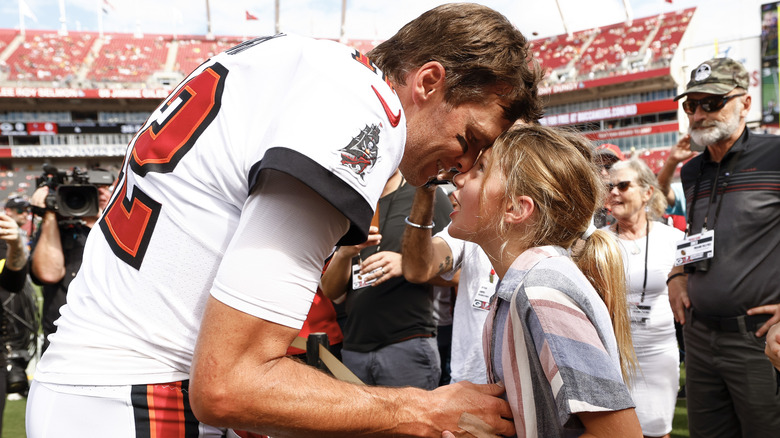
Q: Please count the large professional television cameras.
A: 1